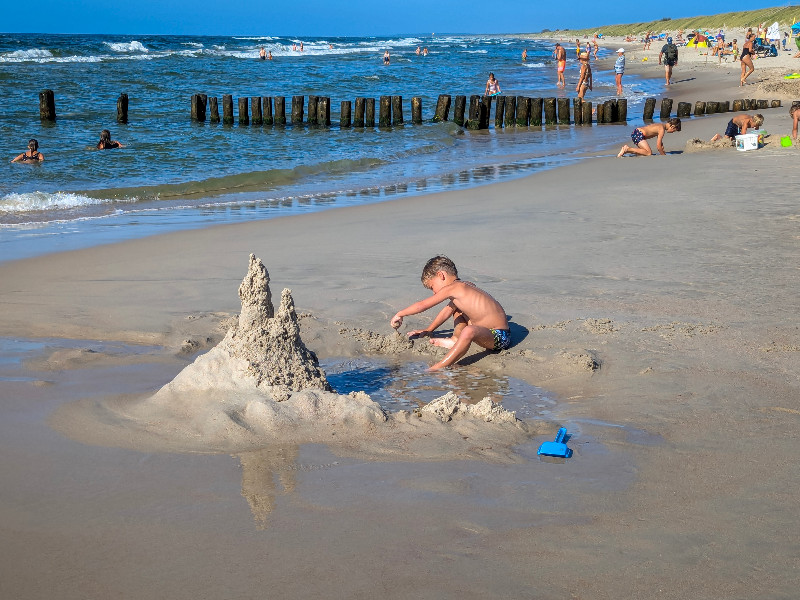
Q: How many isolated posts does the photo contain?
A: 2